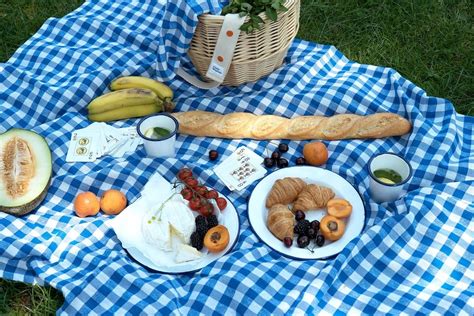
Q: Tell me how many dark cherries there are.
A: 12